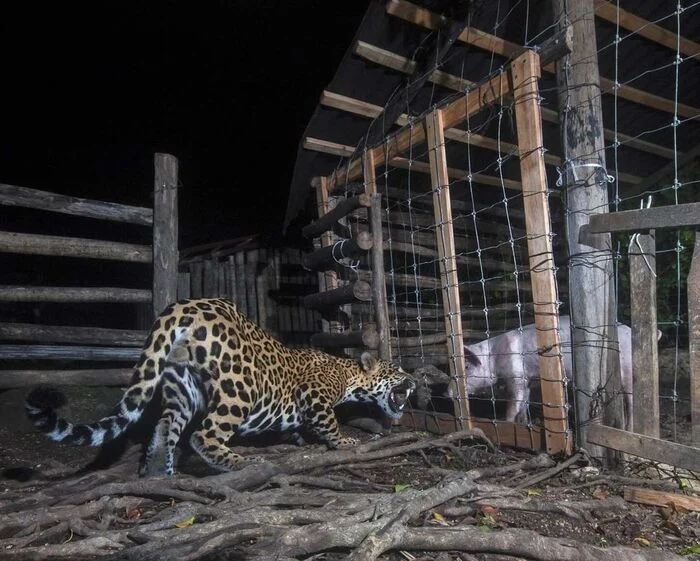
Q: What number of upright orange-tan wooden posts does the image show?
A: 4